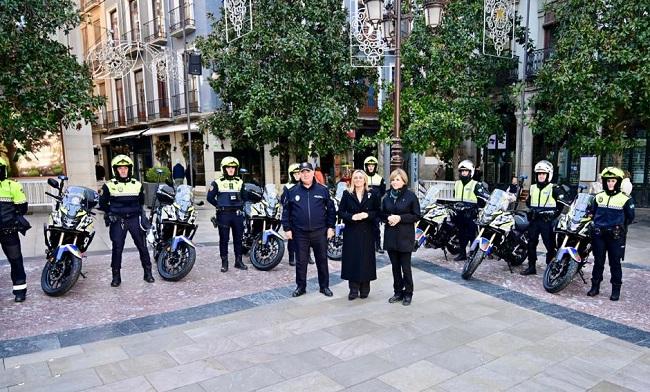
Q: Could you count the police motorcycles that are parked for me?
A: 7